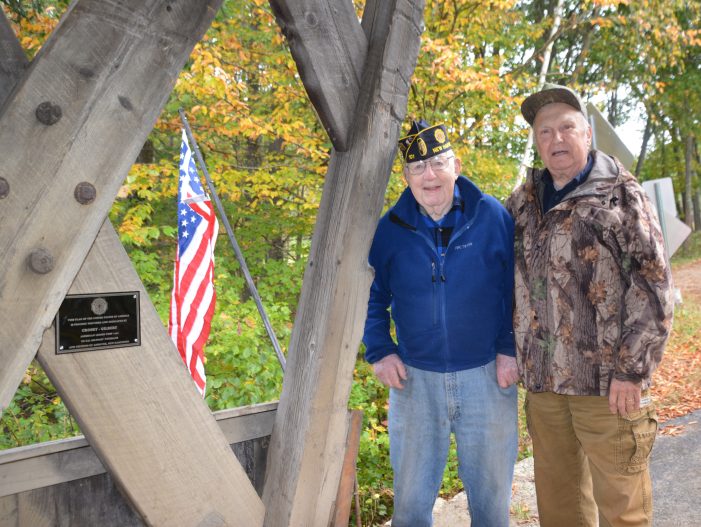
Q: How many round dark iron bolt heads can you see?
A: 4